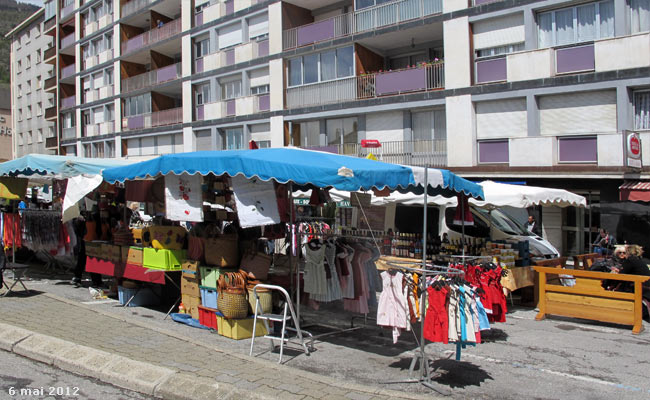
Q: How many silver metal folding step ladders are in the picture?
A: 1